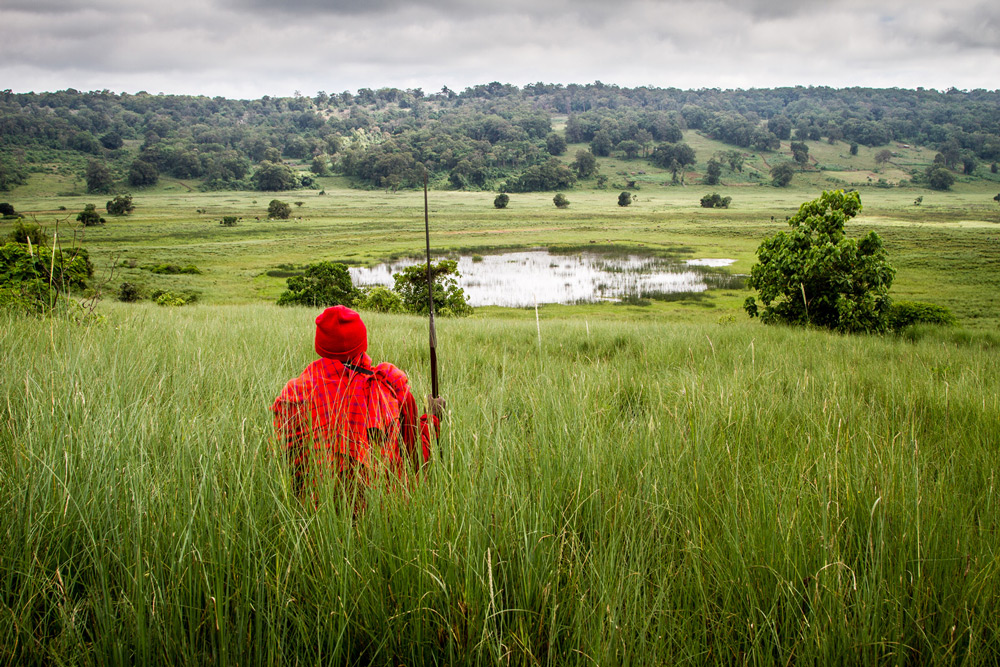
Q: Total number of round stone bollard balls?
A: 0